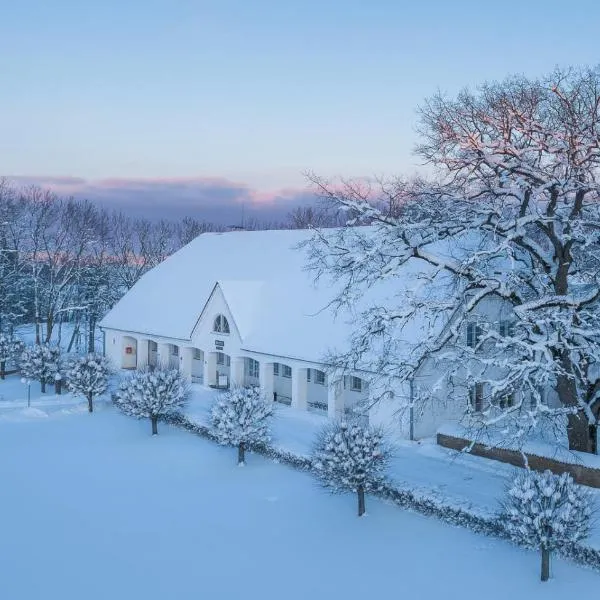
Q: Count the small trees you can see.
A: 7